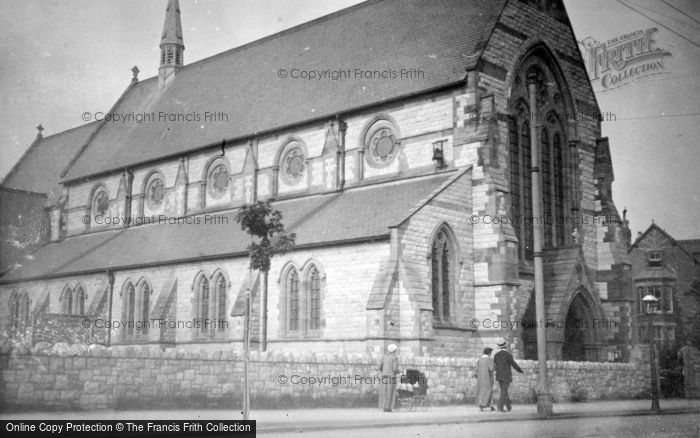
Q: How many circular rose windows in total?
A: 5